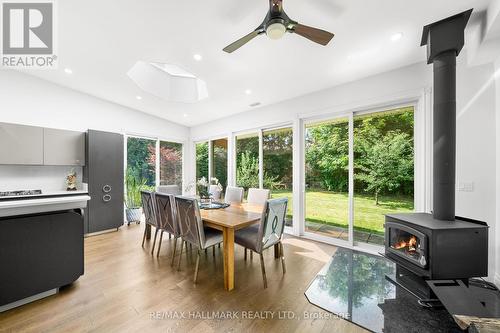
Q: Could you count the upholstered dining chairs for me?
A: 8